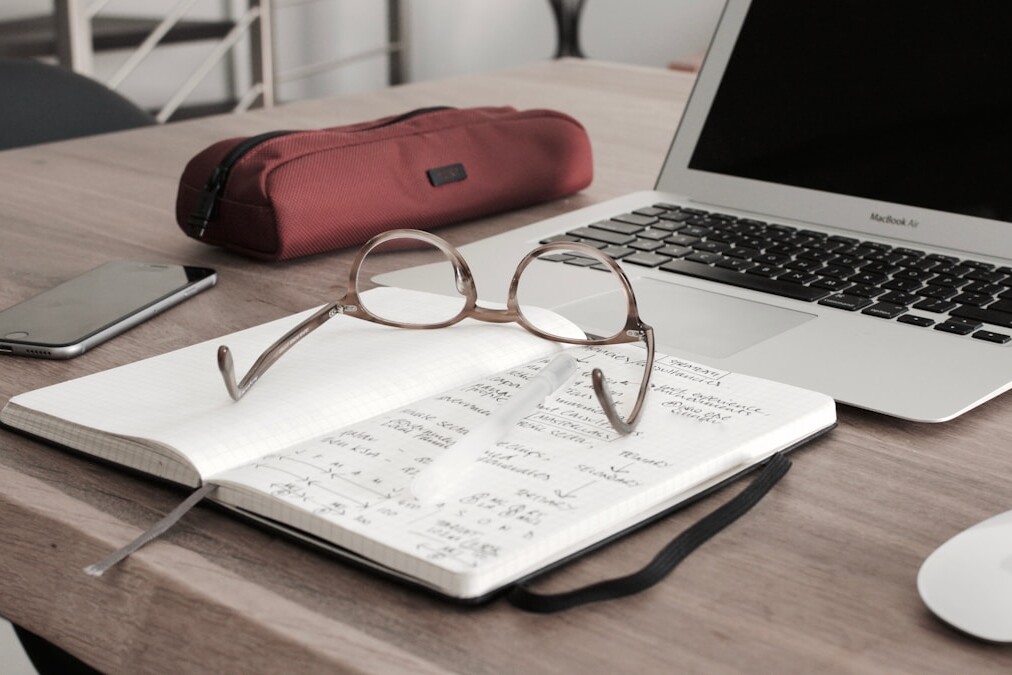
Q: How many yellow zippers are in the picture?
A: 0